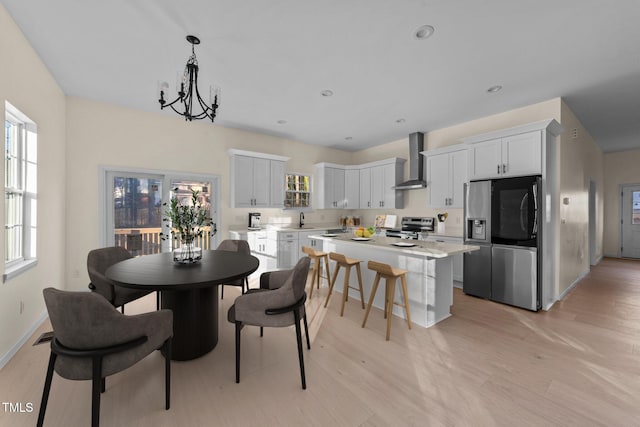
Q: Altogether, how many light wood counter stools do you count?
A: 3